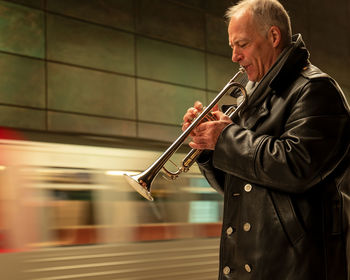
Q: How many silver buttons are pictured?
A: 5